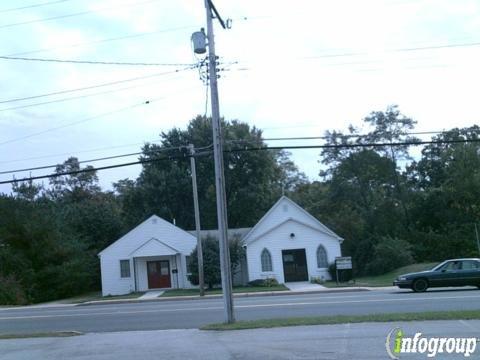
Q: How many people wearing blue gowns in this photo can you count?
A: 0